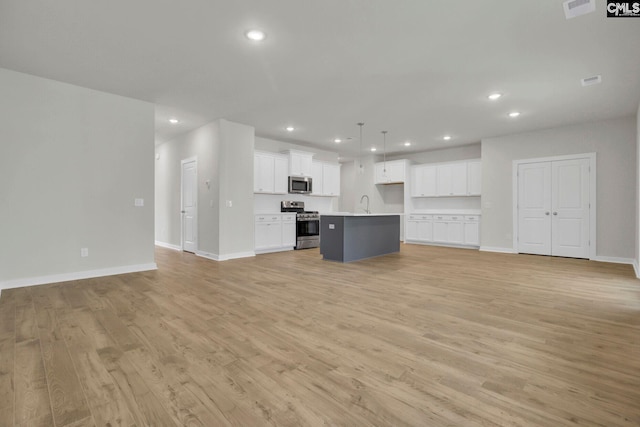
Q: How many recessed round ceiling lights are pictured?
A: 9